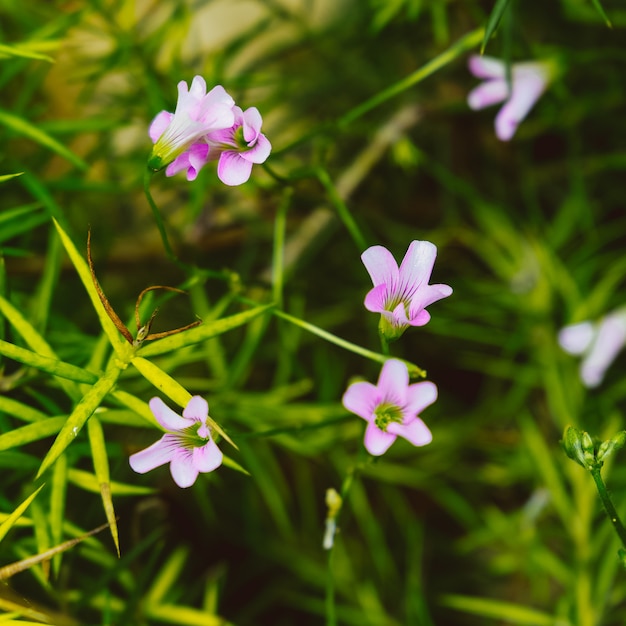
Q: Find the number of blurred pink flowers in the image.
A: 2